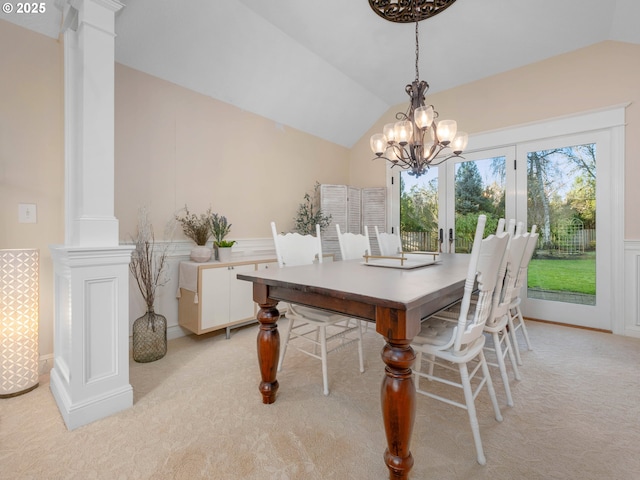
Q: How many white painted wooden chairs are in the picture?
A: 6